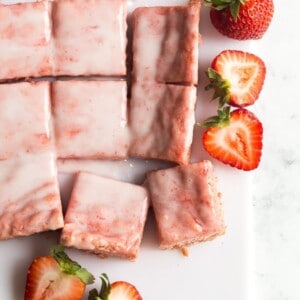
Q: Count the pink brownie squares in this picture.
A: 9